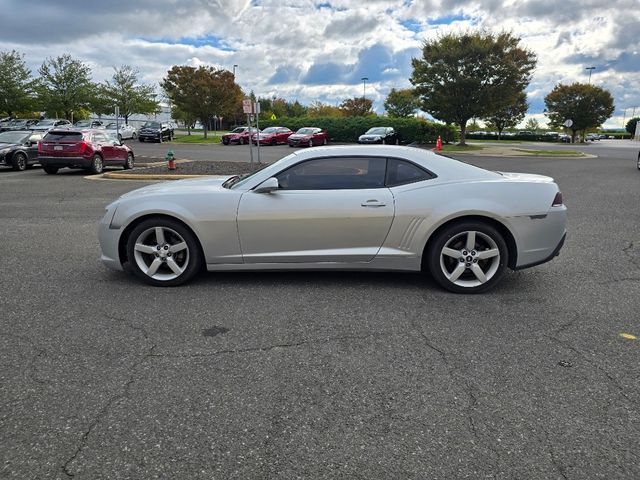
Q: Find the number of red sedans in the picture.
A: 3